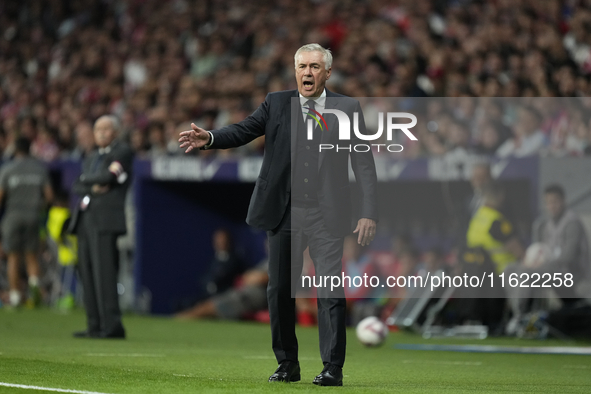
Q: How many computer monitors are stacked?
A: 0